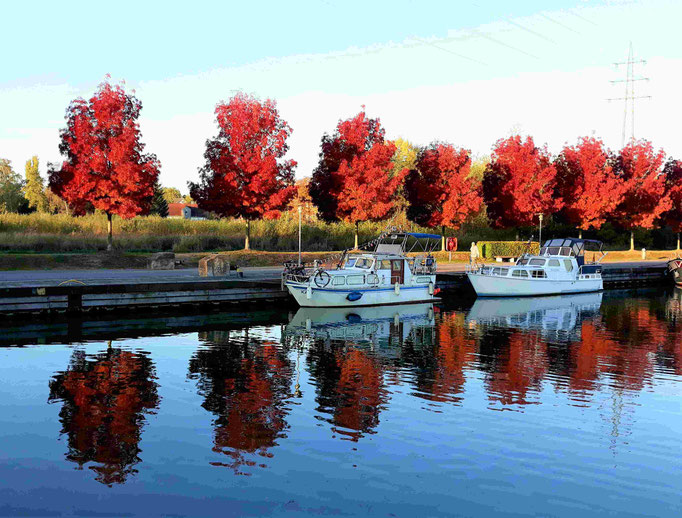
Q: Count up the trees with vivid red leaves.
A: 8